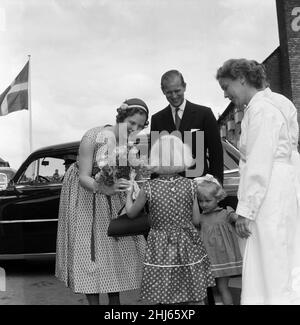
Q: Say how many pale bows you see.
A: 1